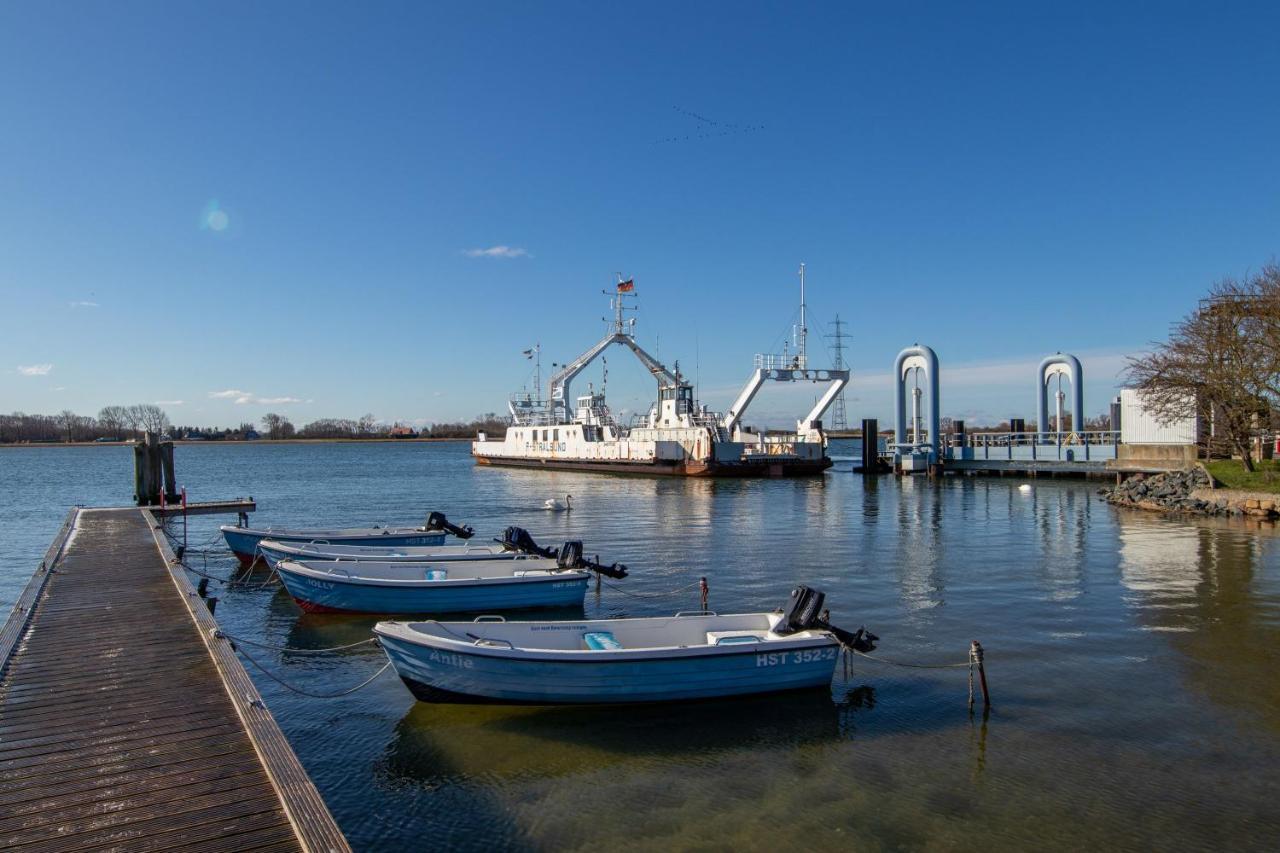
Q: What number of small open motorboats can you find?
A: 4